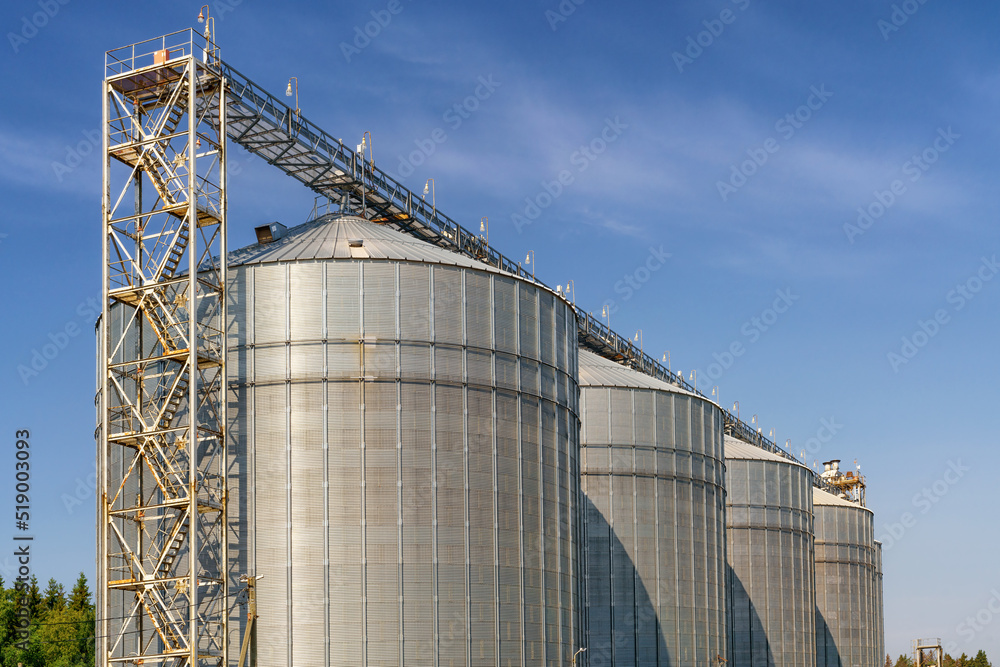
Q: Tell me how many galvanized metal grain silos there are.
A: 5